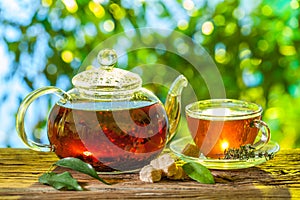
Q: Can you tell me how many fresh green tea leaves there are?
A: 3